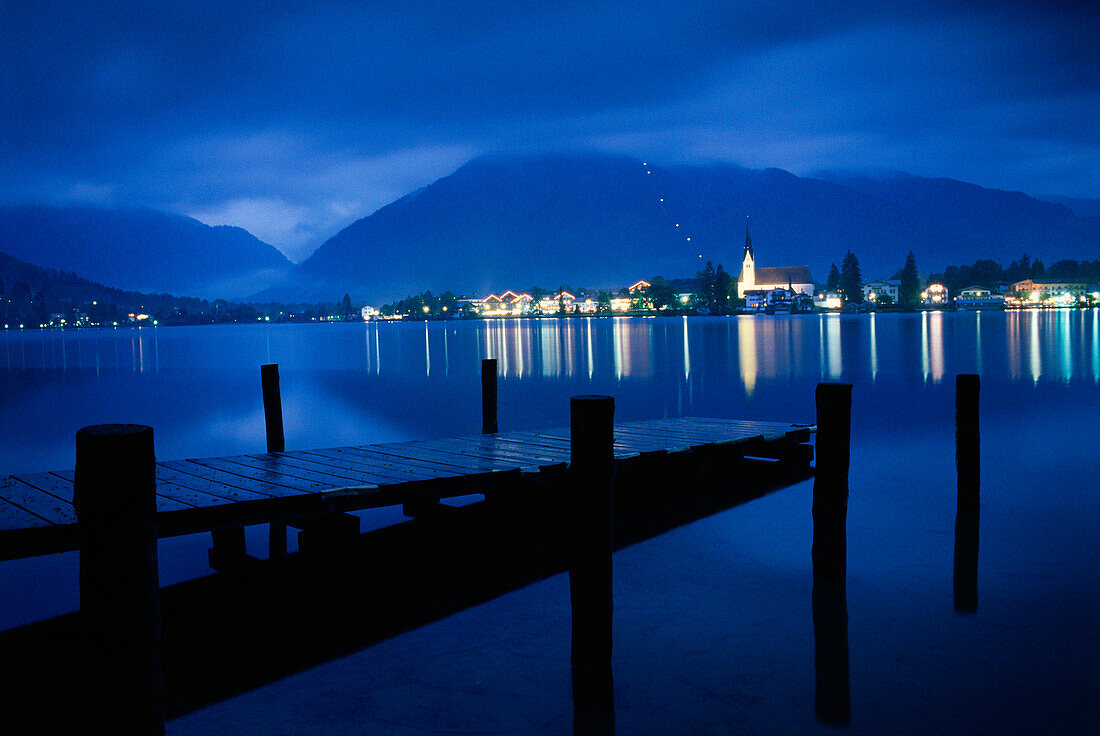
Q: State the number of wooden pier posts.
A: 6